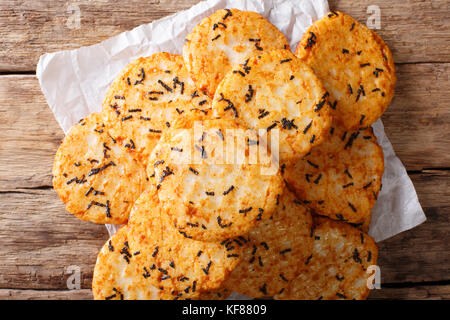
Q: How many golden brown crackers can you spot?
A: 11